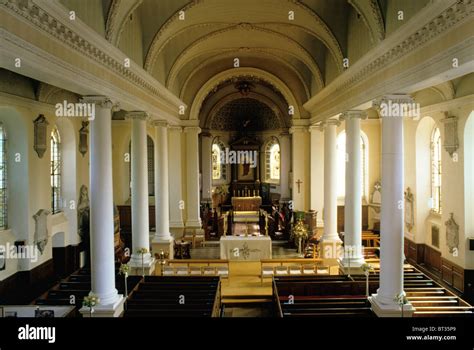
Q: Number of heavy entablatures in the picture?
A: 2